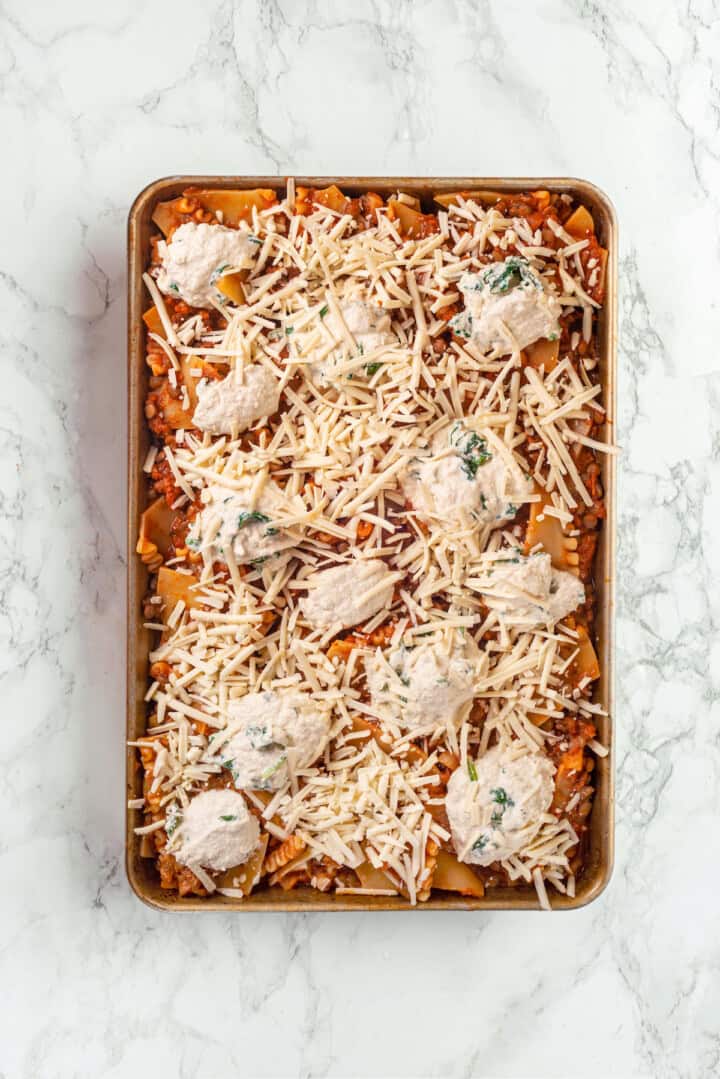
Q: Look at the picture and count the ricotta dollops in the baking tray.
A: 12